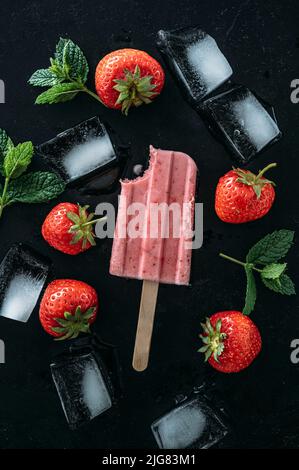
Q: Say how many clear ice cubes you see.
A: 6